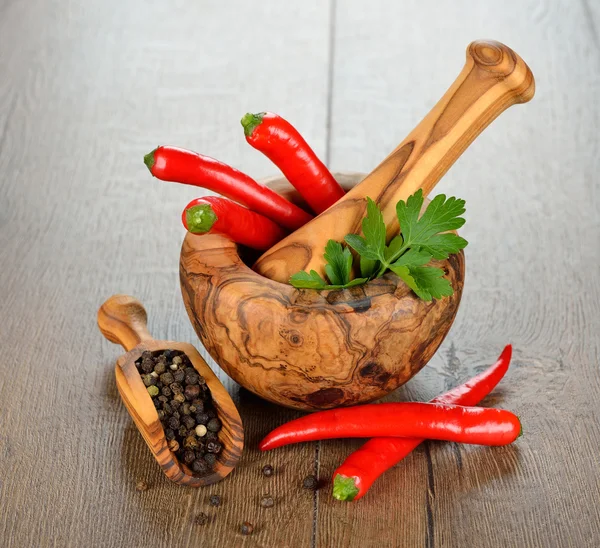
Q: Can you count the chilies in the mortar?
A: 3